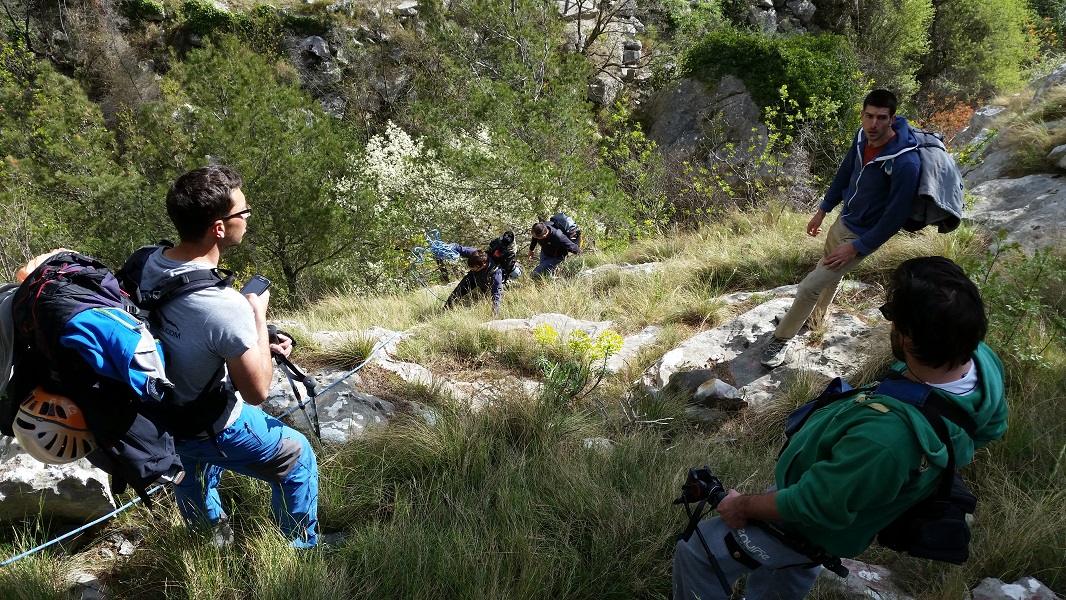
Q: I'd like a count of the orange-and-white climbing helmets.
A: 1